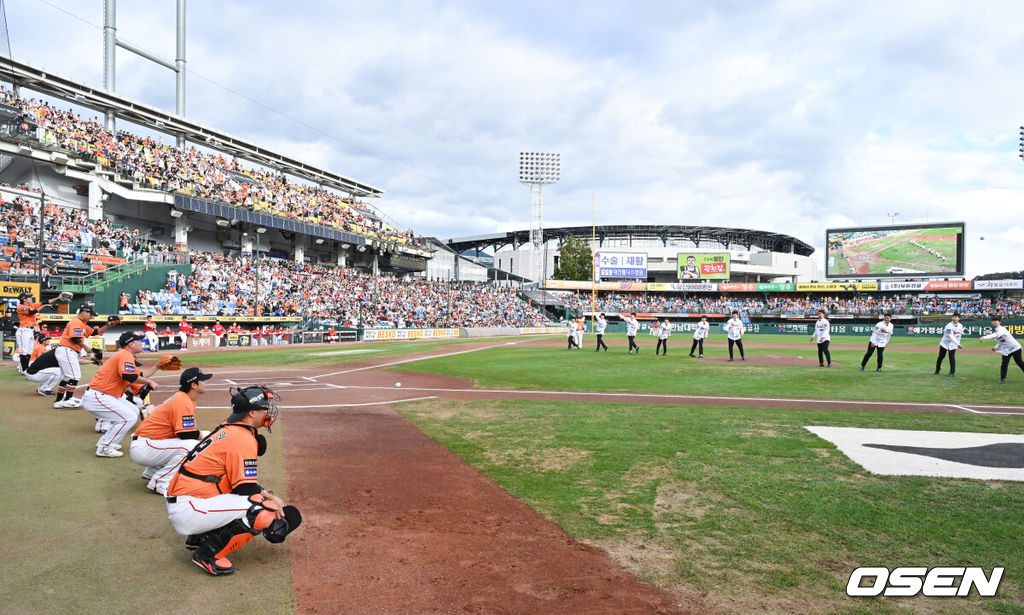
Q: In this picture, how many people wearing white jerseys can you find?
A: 10